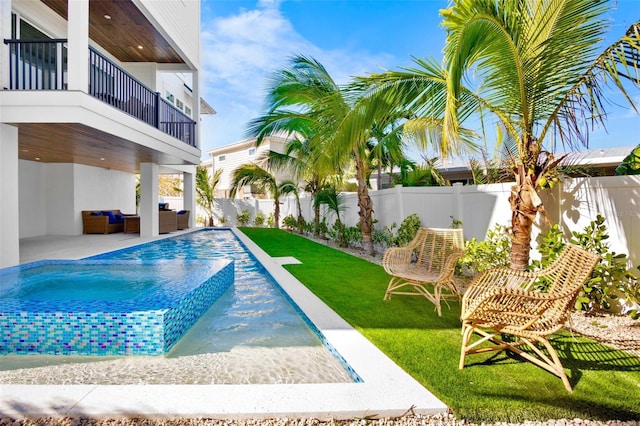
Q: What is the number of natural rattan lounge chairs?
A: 2